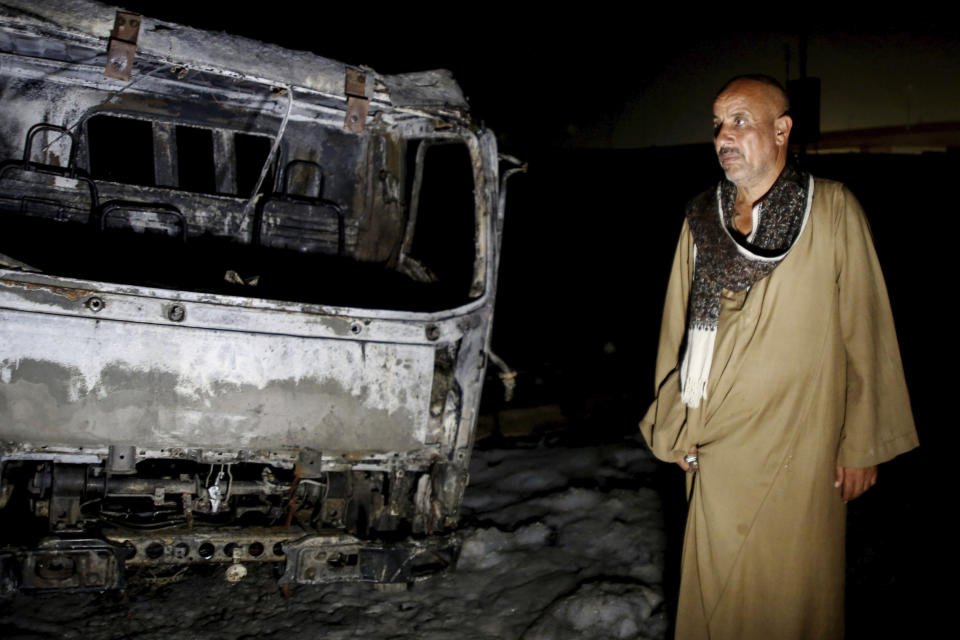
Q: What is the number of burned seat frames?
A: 3